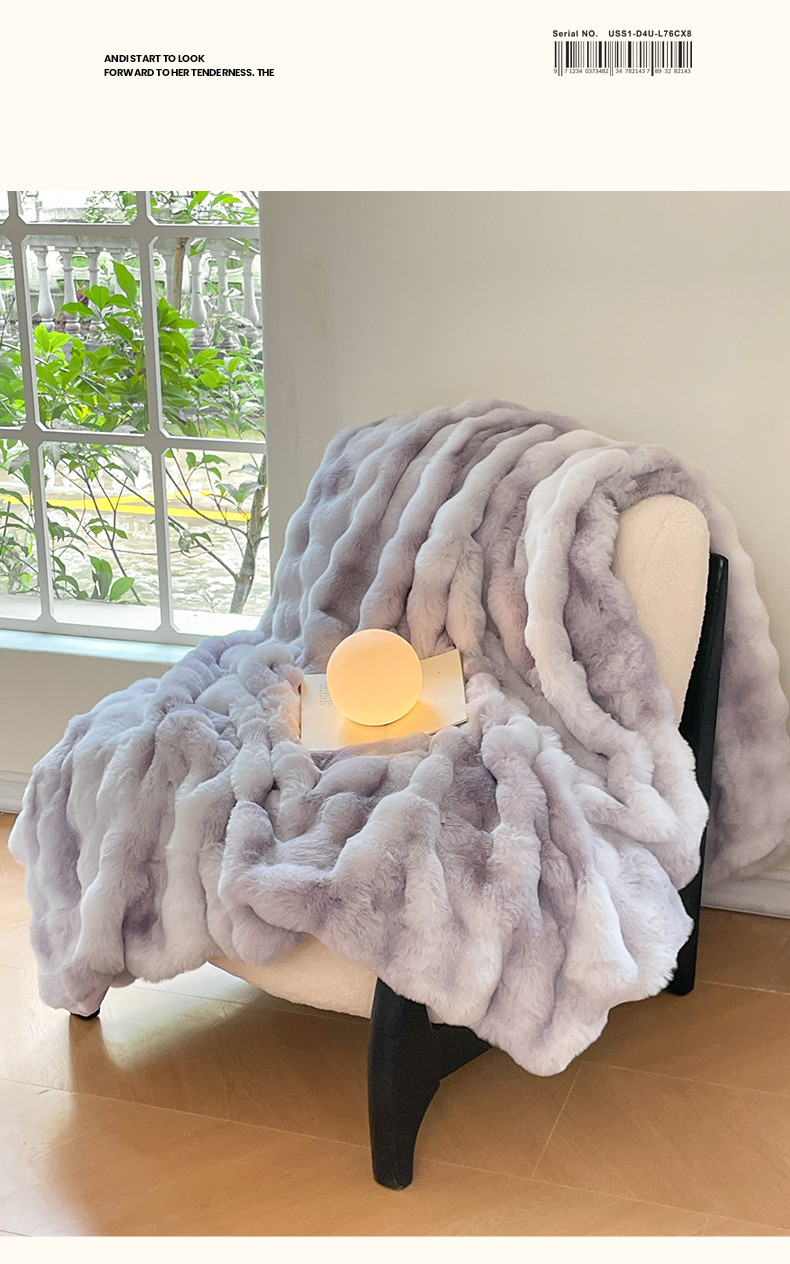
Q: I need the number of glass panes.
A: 9